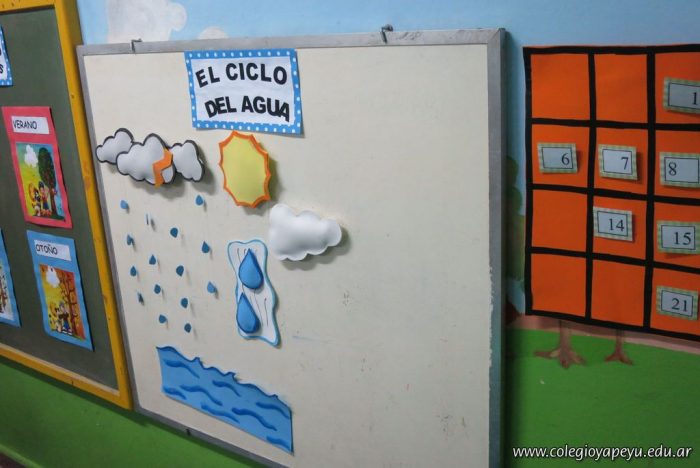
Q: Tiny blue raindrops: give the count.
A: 15